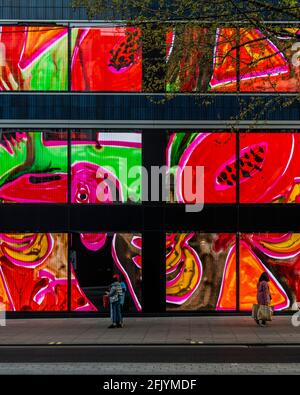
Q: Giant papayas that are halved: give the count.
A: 2